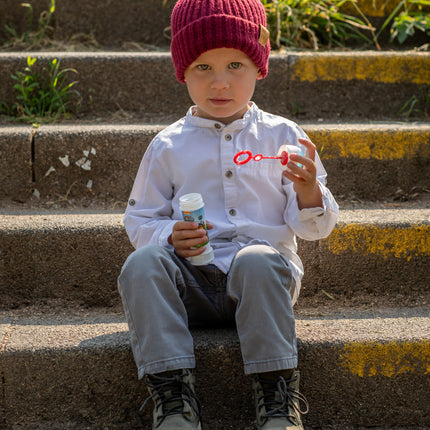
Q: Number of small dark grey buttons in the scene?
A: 5